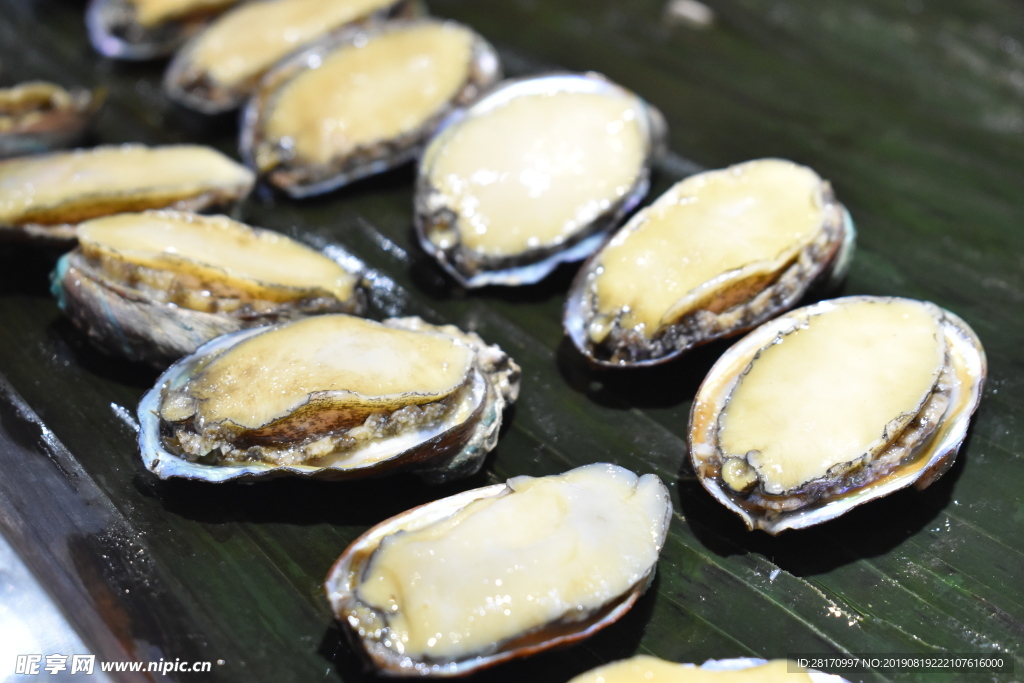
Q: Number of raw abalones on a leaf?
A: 12